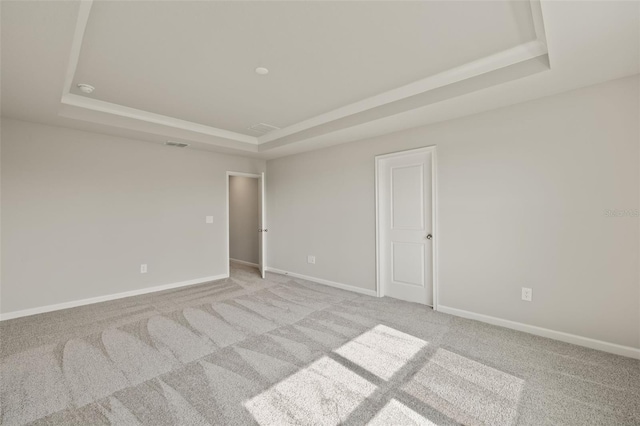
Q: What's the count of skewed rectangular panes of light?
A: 4